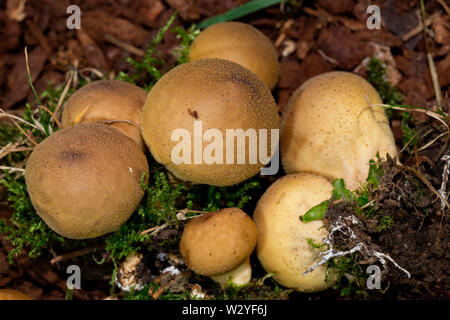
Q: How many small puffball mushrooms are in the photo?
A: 7